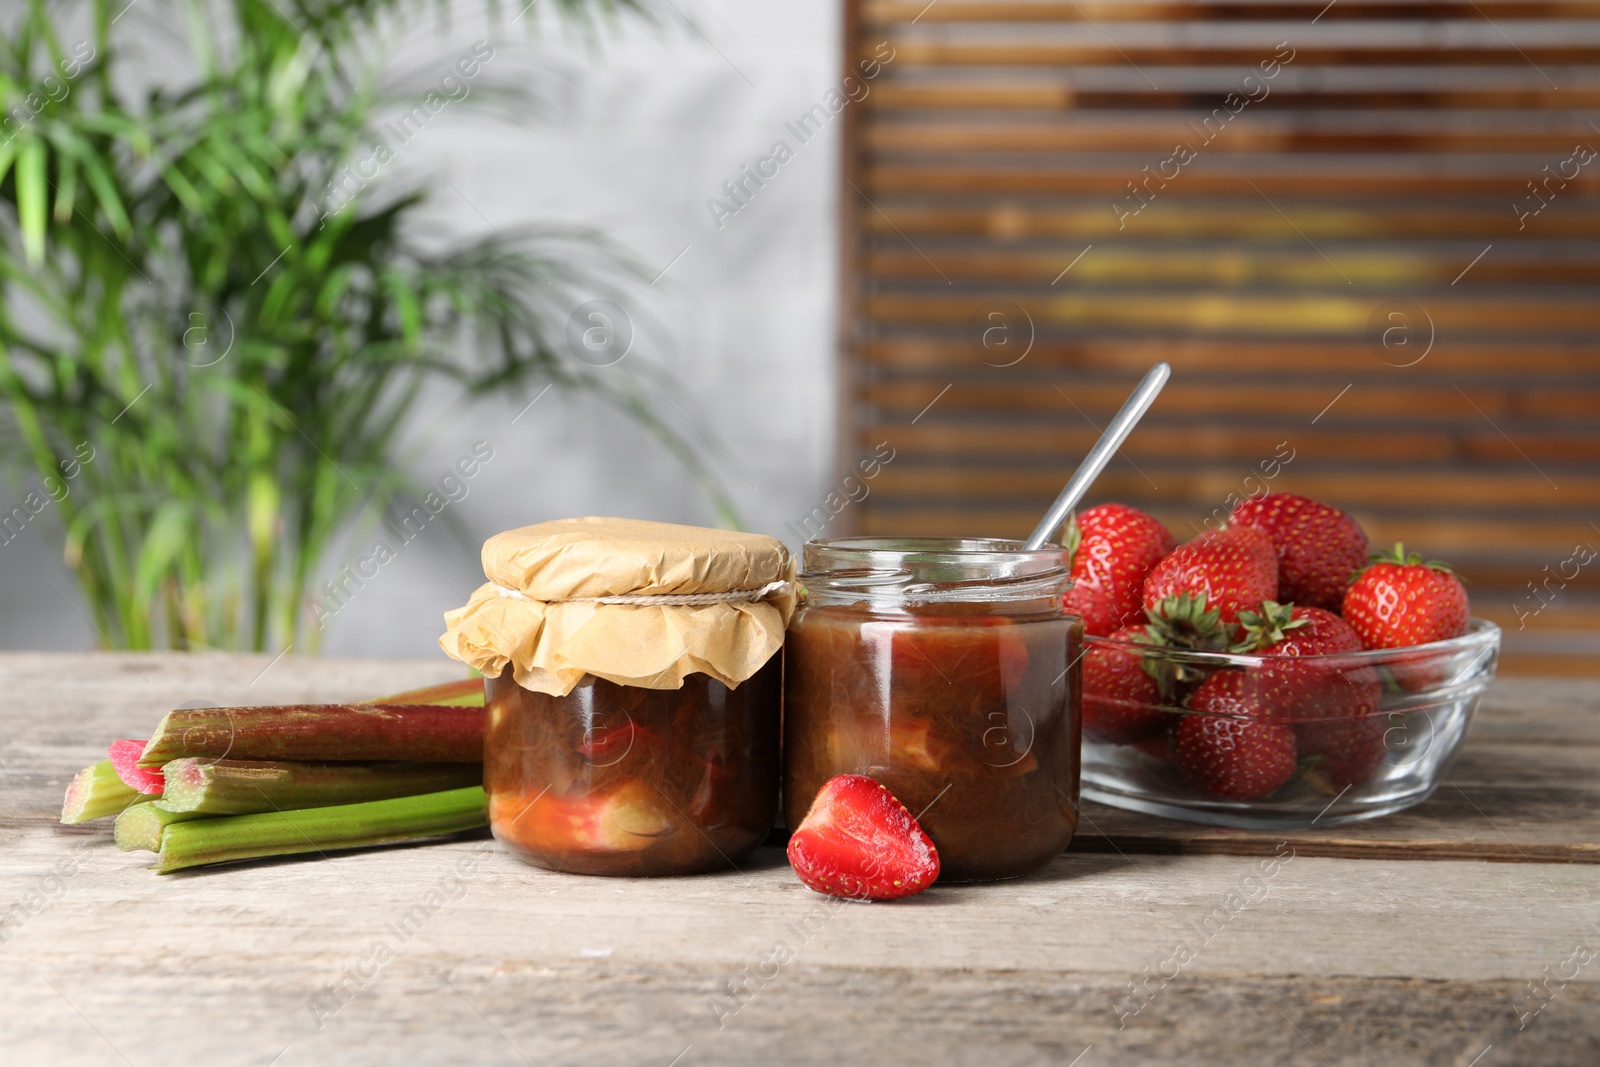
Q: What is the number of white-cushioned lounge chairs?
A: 0